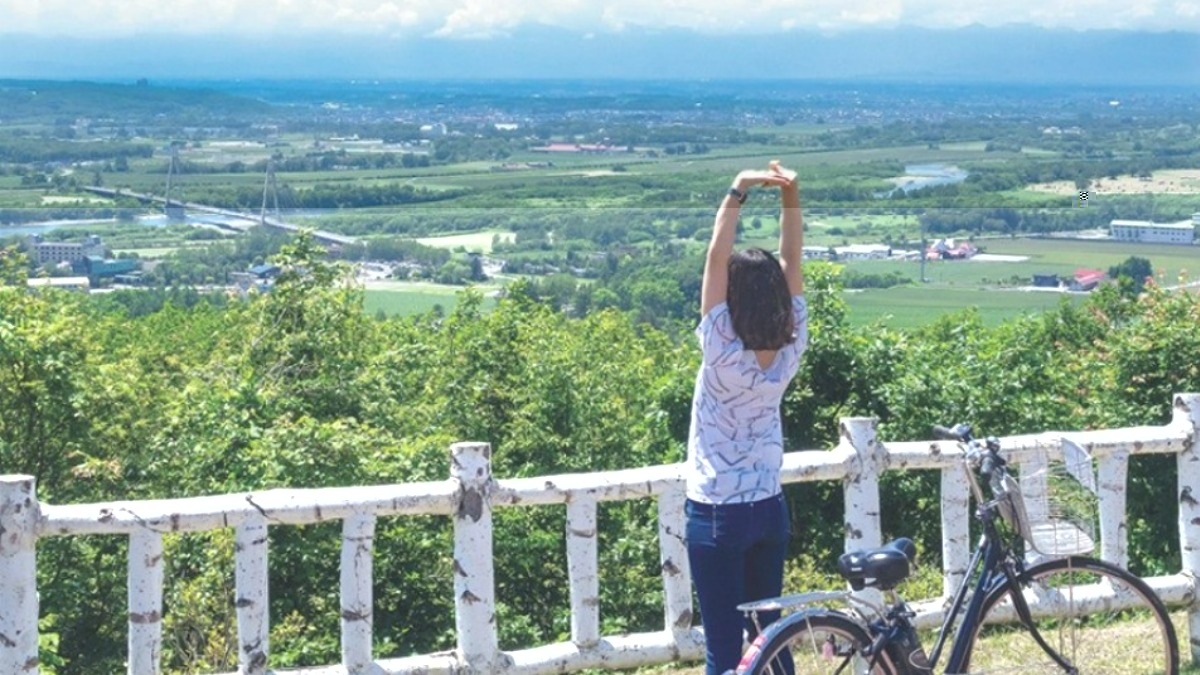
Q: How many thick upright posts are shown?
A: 4